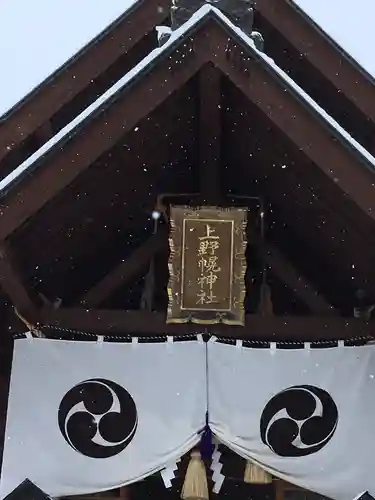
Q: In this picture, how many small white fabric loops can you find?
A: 10